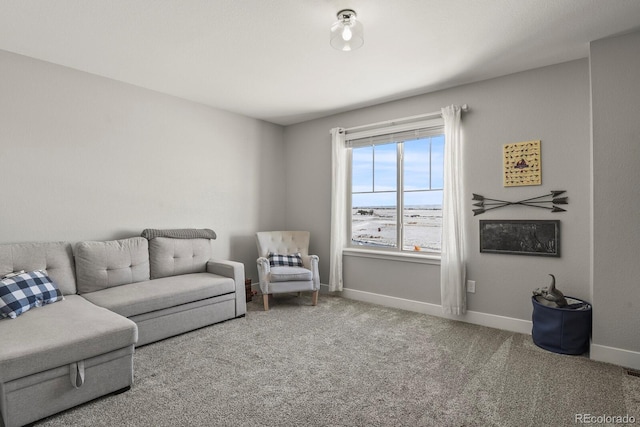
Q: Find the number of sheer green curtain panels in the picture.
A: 0